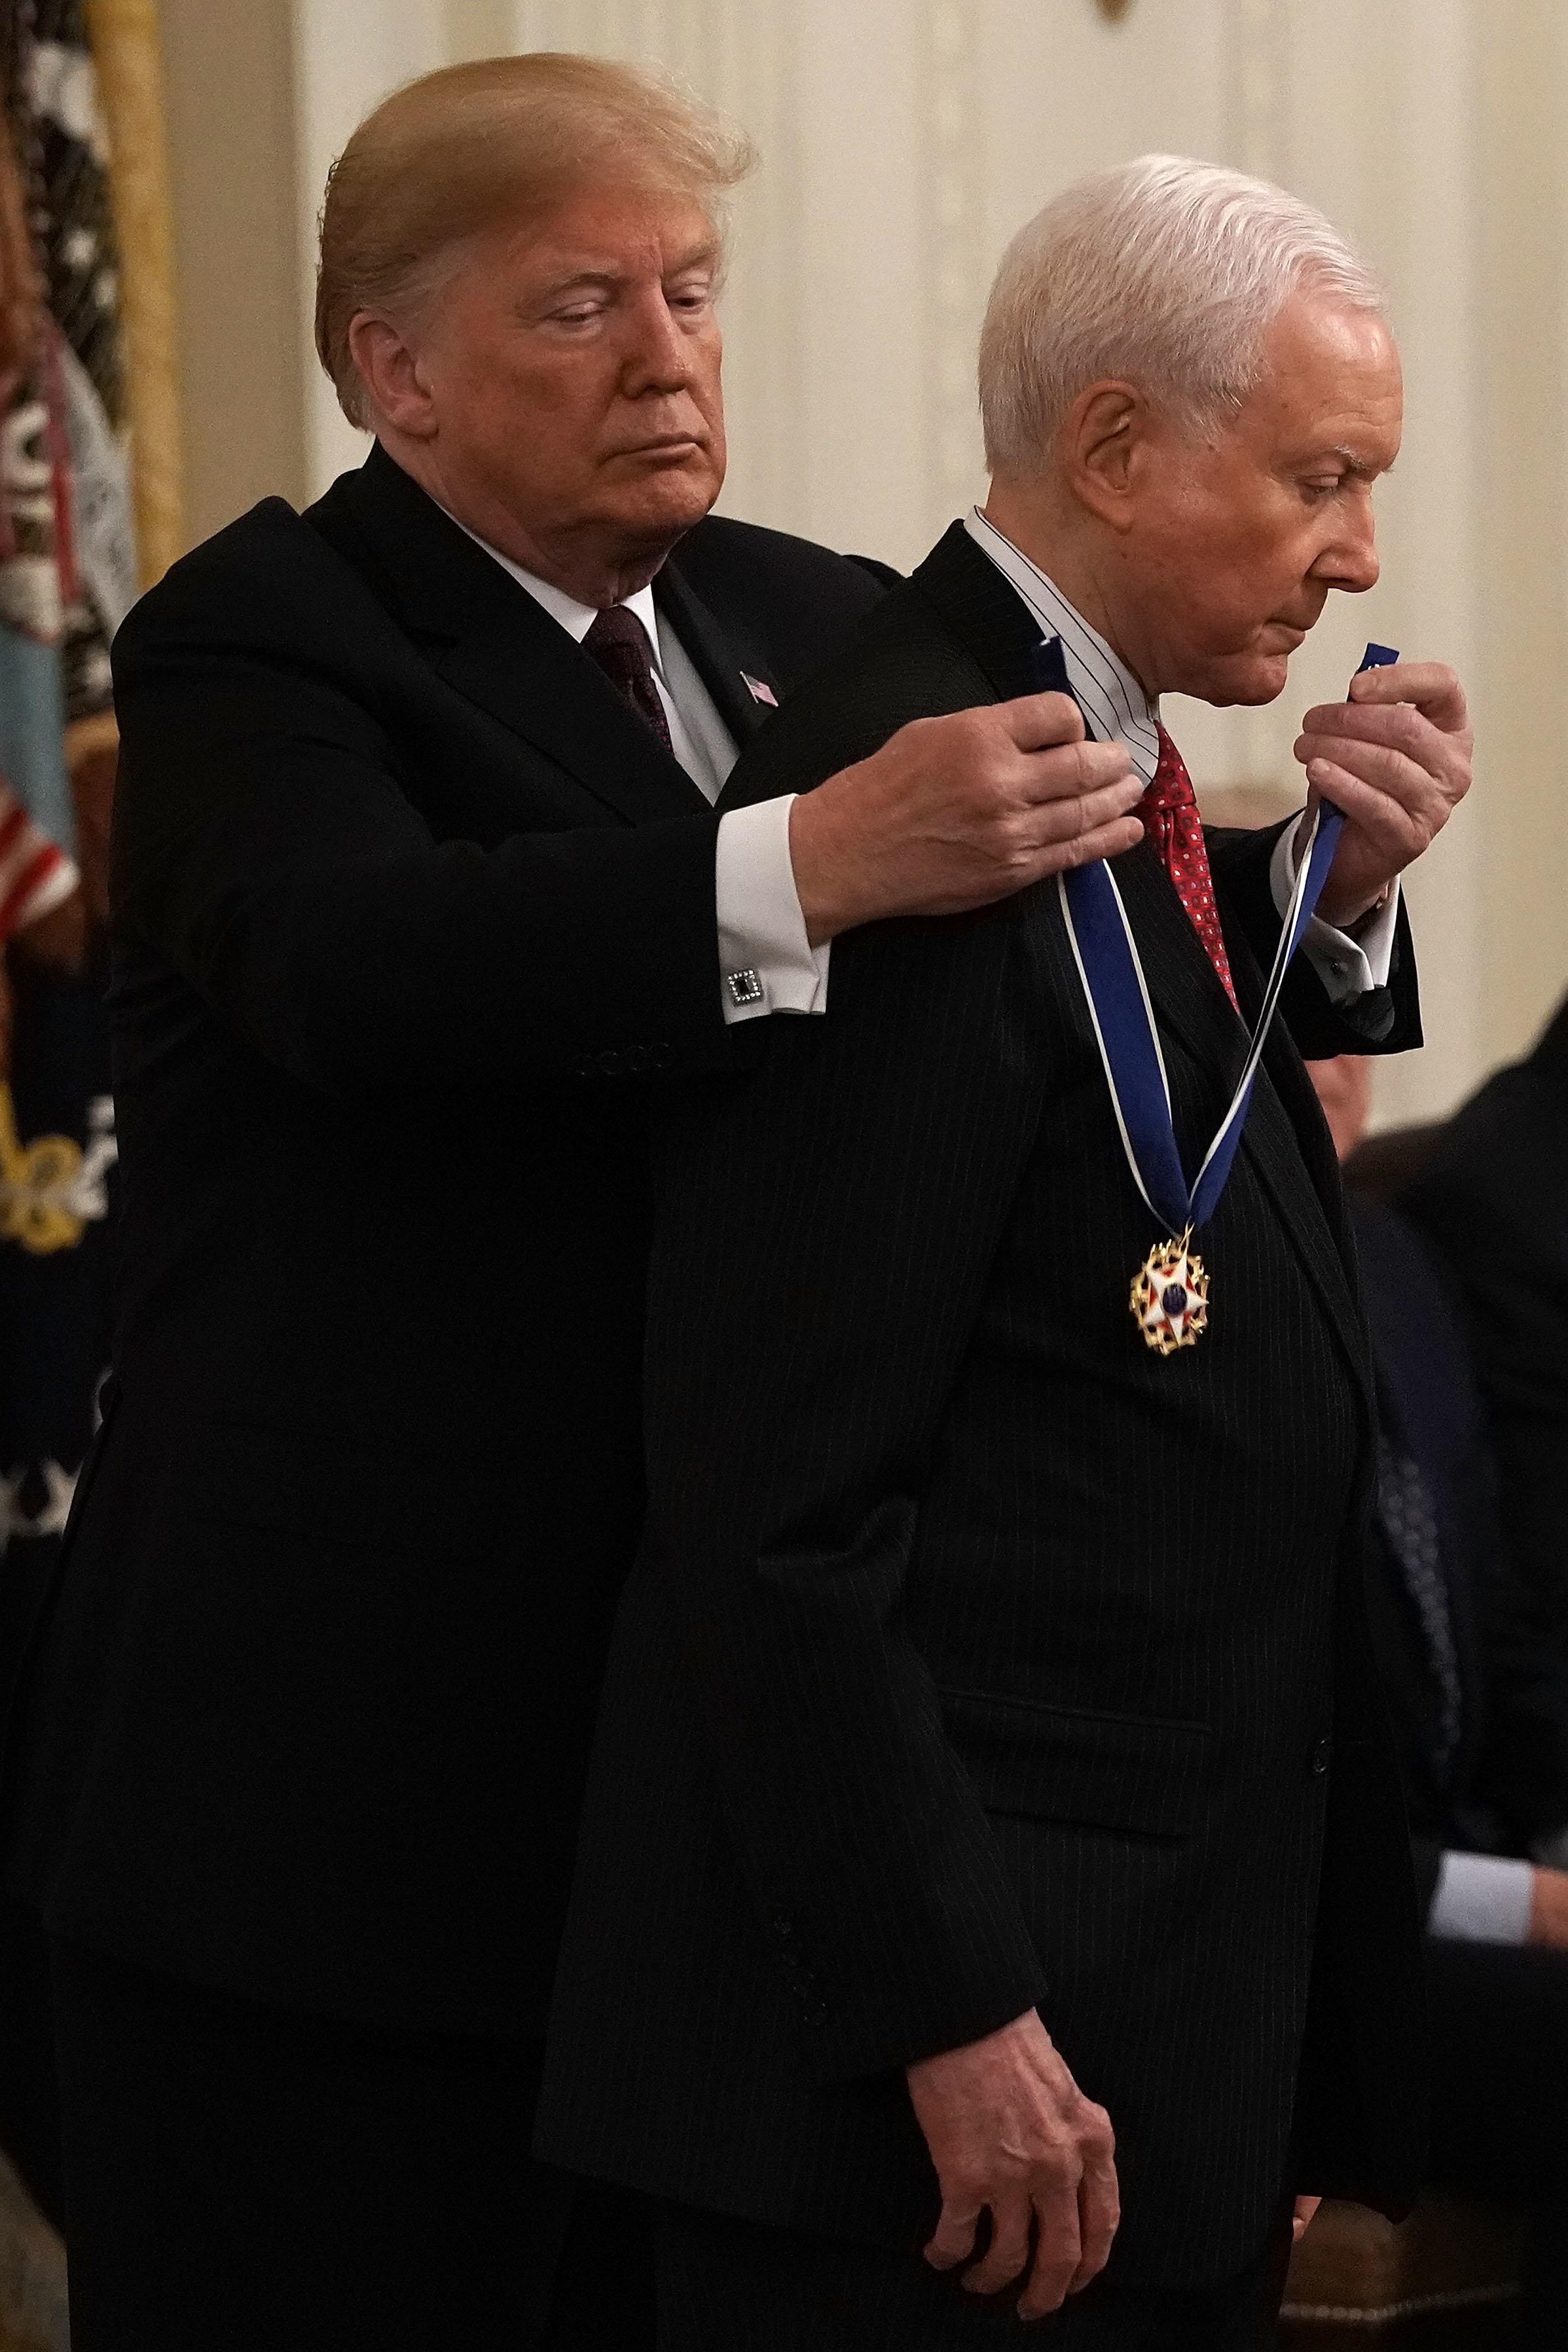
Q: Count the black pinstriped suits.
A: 1